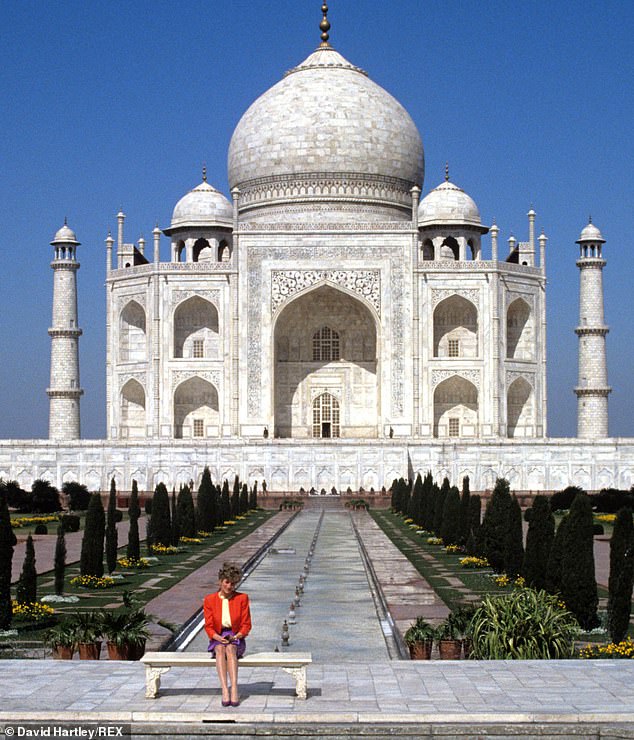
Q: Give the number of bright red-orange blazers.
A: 1